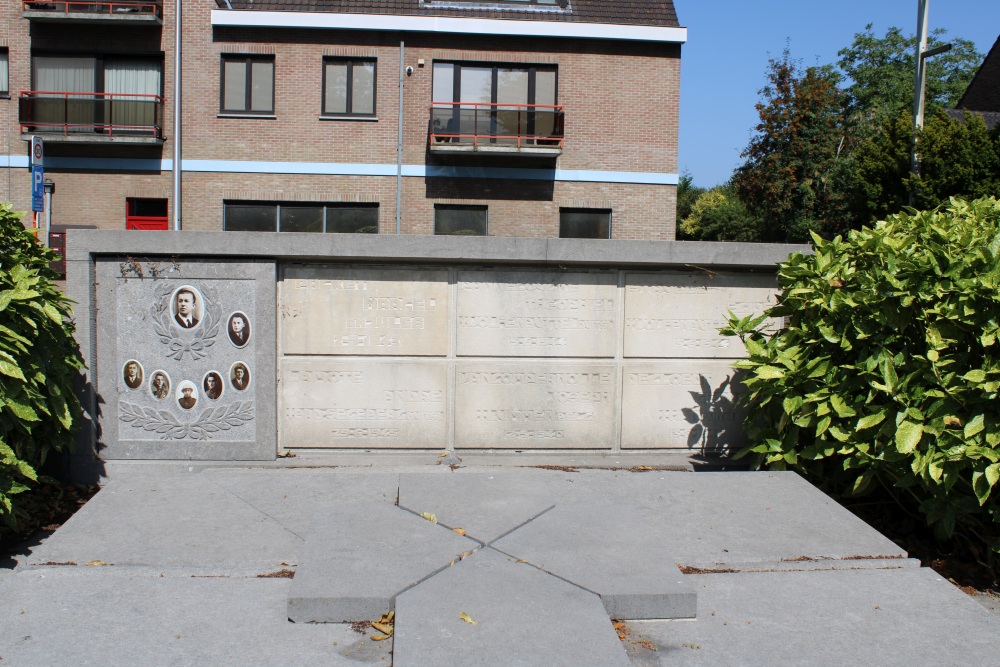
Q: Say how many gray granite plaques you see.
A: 1